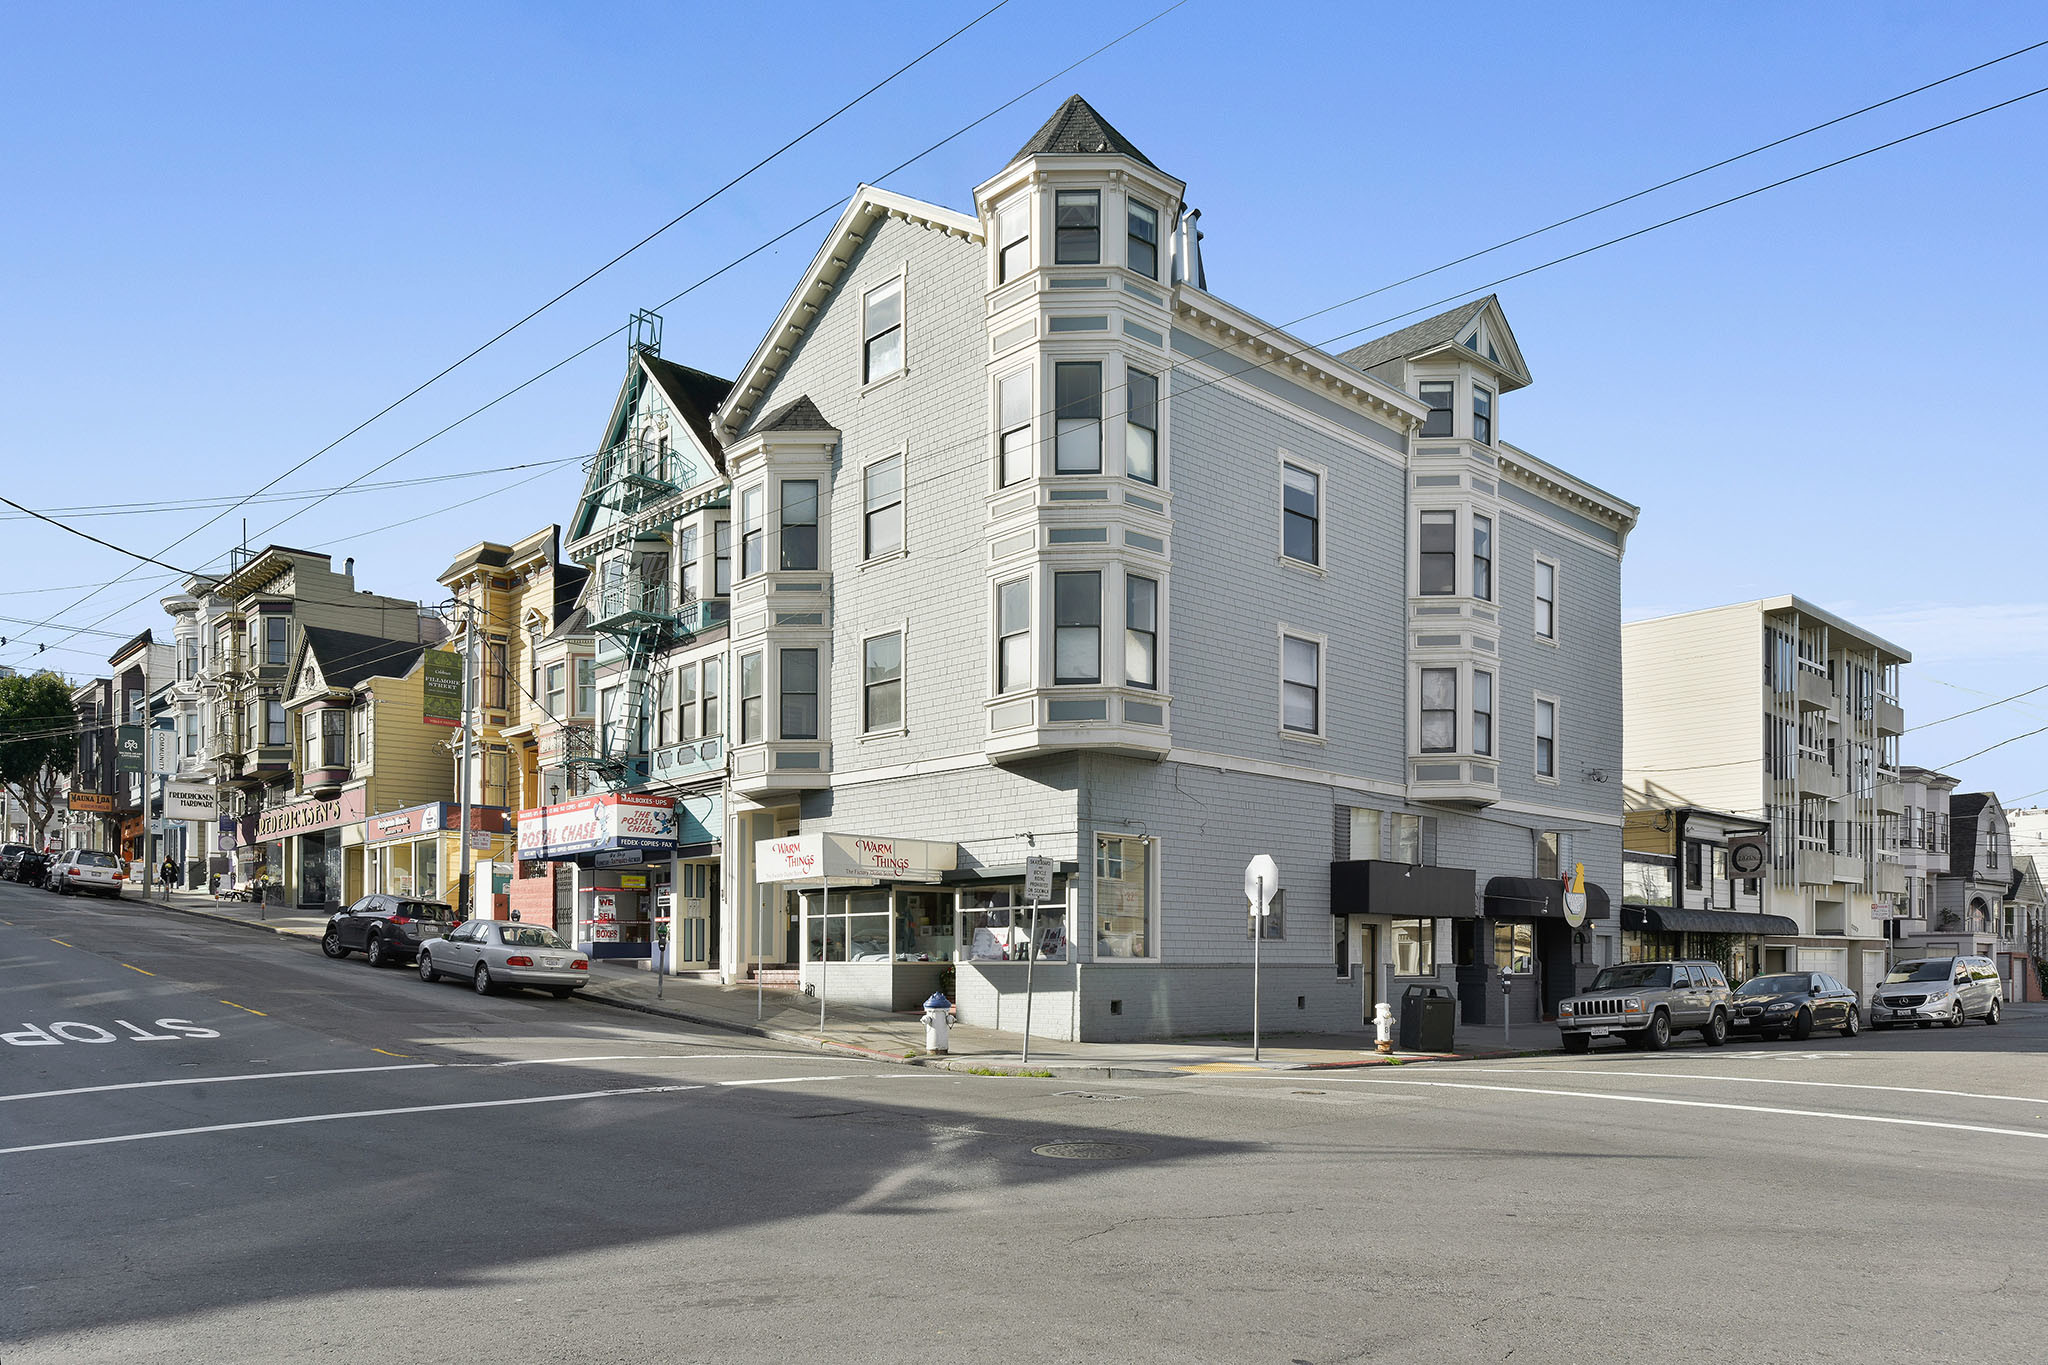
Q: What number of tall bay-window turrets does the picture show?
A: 3